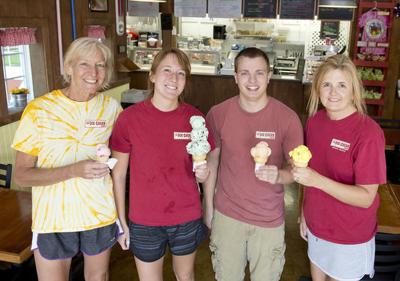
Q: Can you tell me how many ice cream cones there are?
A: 4